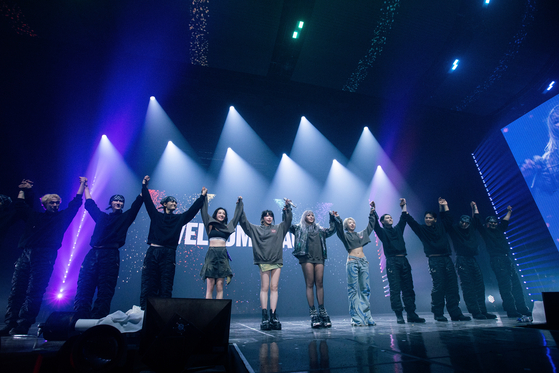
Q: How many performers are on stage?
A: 12